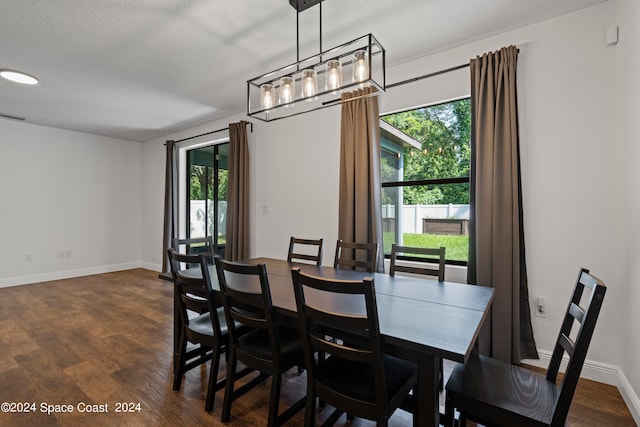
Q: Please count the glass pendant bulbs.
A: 5